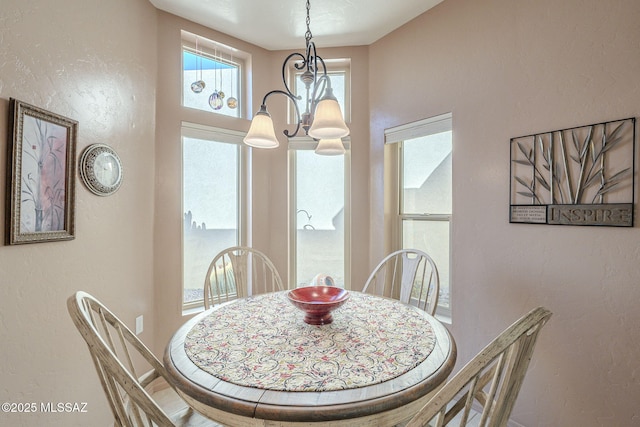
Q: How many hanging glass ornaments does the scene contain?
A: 5